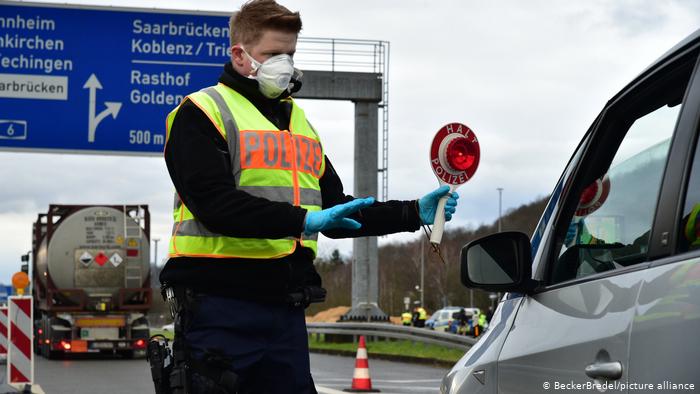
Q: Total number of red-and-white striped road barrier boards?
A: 2